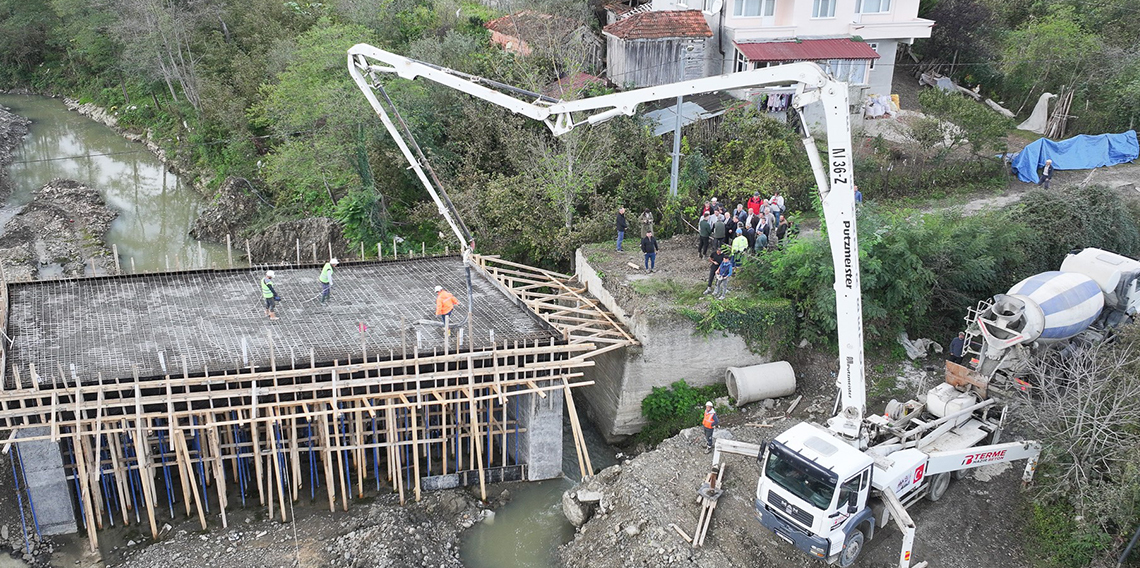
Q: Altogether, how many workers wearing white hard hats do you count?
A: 4